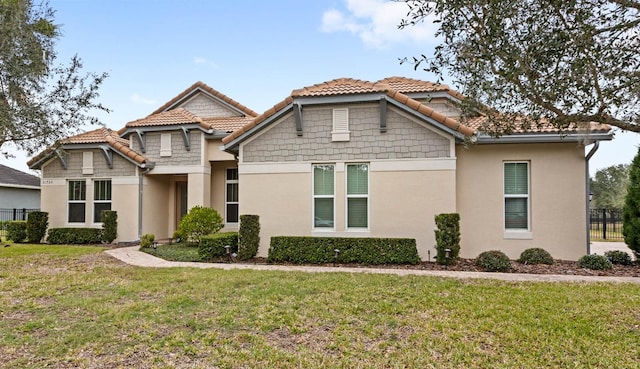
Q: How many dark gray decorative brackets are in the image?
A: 6